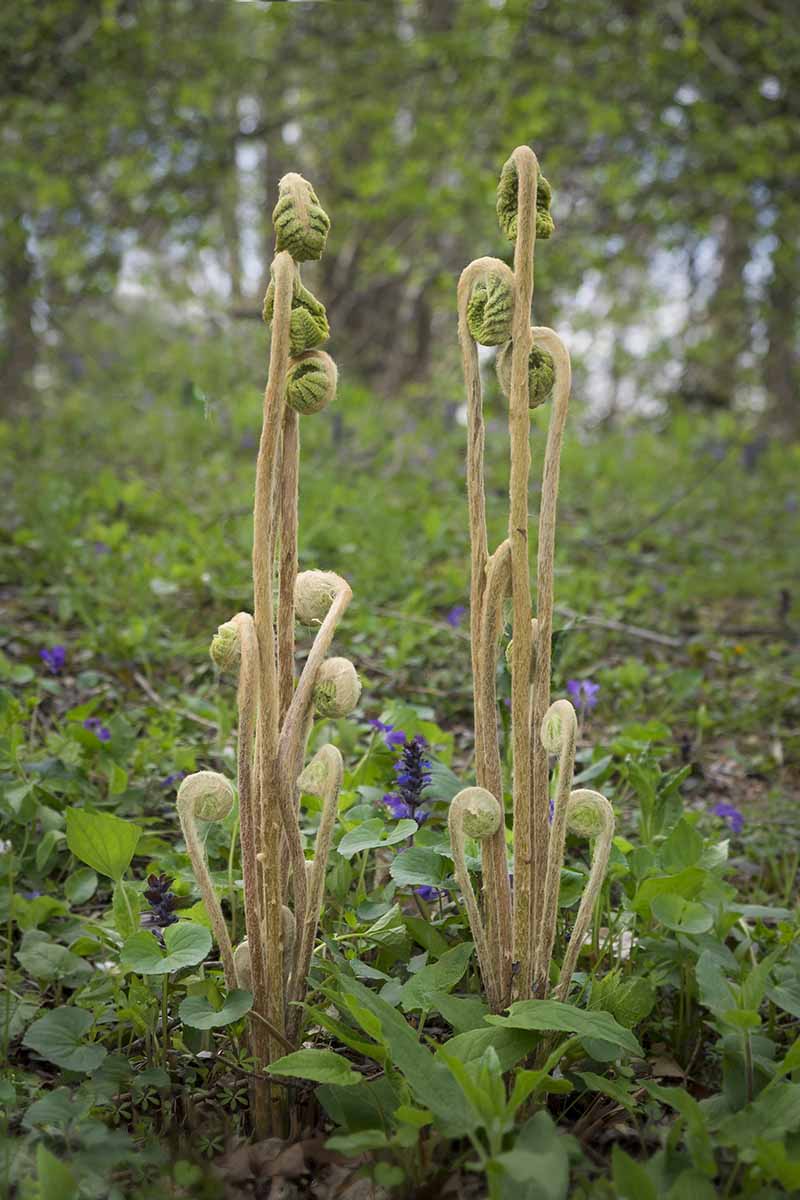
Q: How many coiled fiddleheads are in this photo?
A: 14